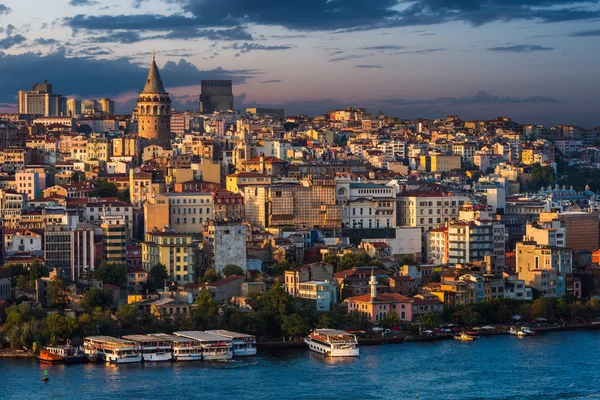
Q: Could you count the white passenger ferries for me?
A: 6